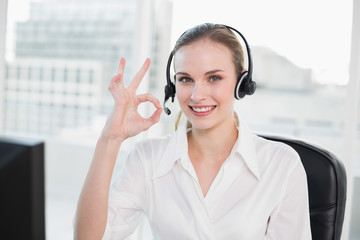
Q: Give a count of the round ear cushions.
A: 2